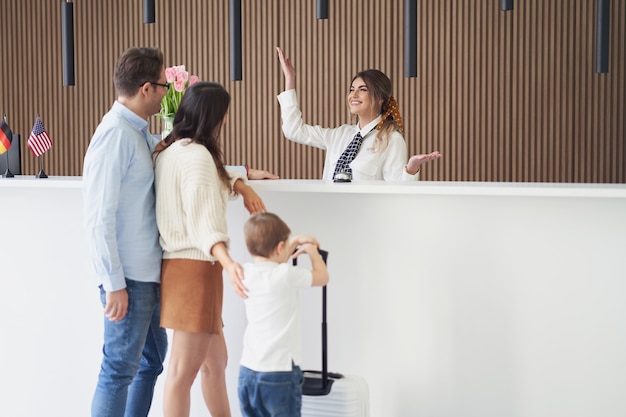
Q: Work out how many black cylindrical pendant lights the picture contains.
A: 7